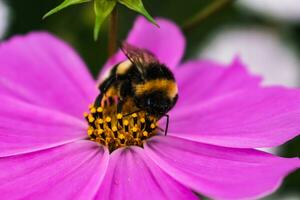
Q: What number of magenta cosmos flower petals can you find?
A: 8